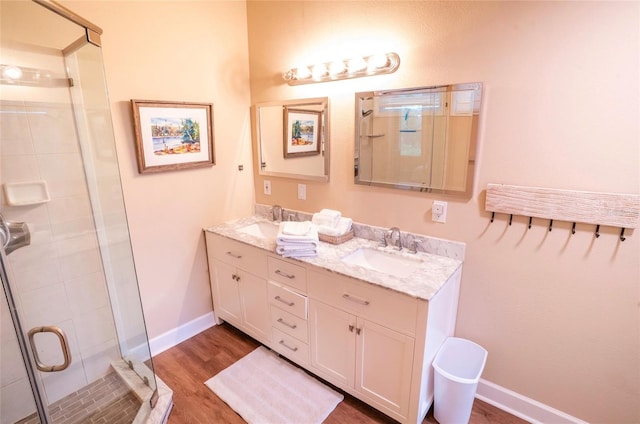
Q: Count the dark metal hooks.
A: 7